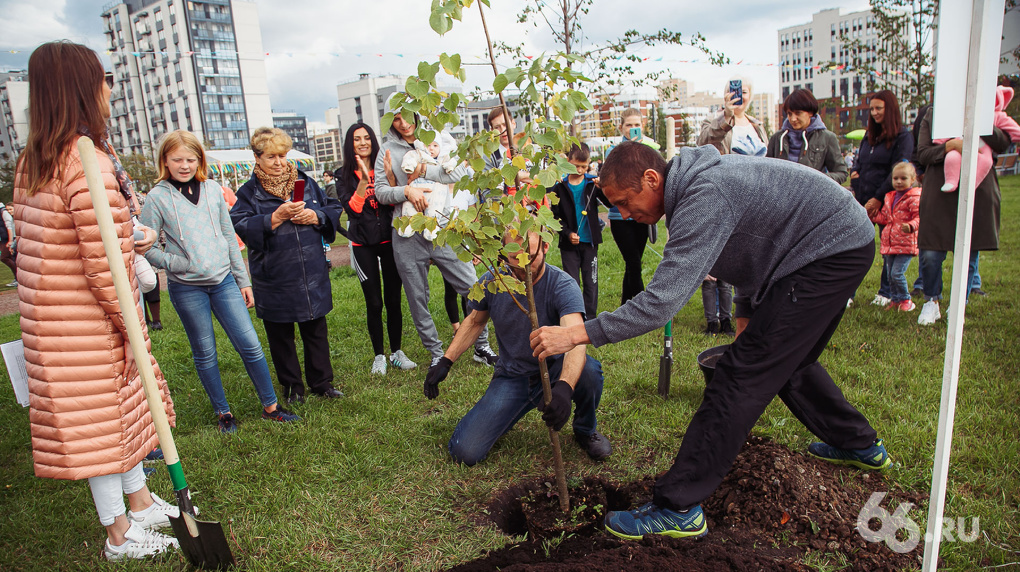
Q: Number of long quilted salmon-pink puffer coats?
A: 1